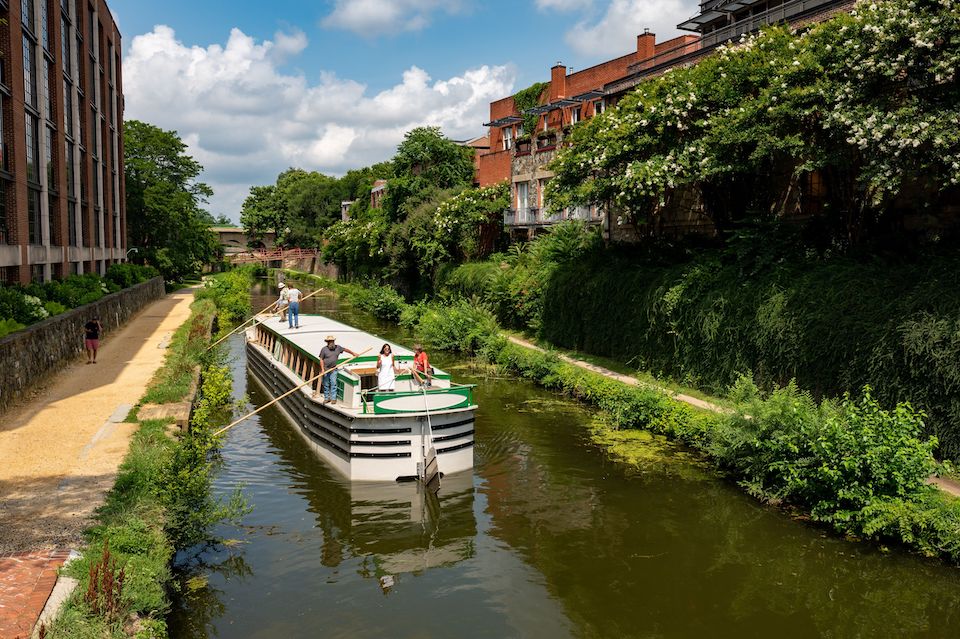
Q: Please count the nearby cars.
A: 0